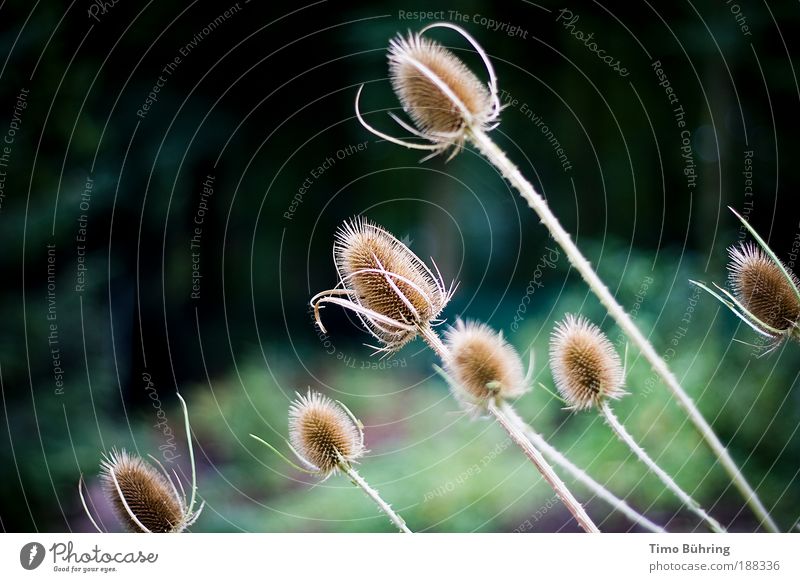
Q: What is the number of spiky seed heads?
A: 7